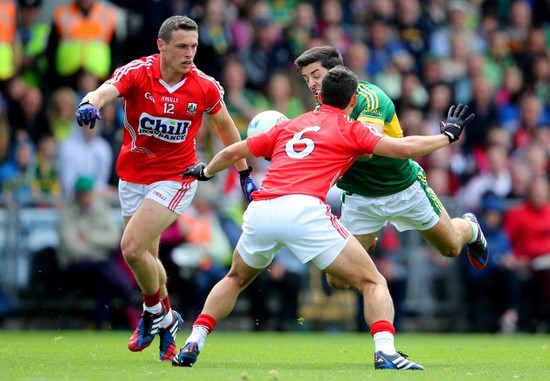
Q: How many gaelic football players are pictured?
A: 3